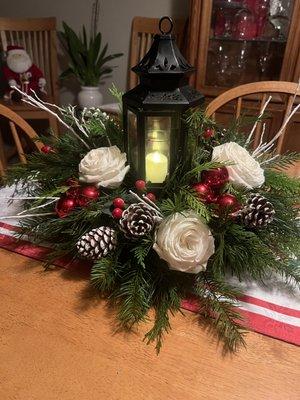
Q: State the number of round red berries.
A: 6